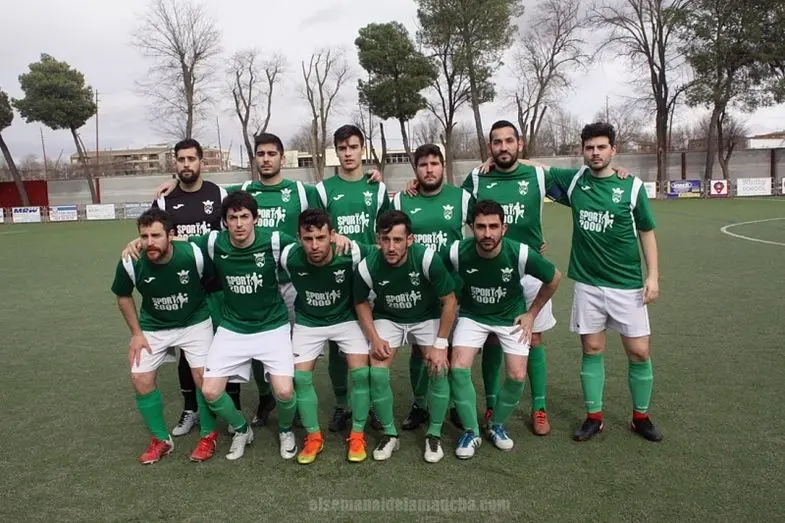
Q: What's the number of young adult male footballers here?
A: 11